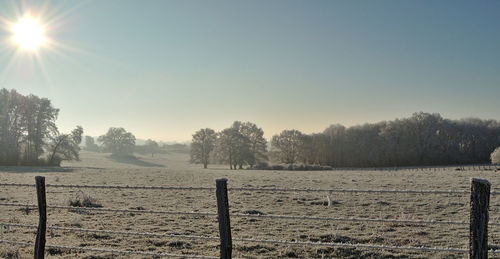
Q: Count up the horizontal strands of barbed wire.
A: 4